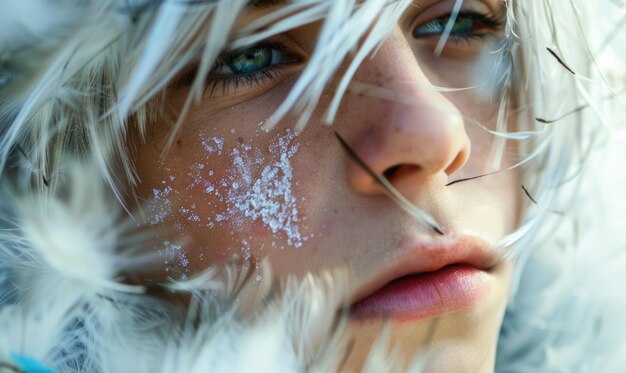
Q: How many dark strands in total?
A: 5